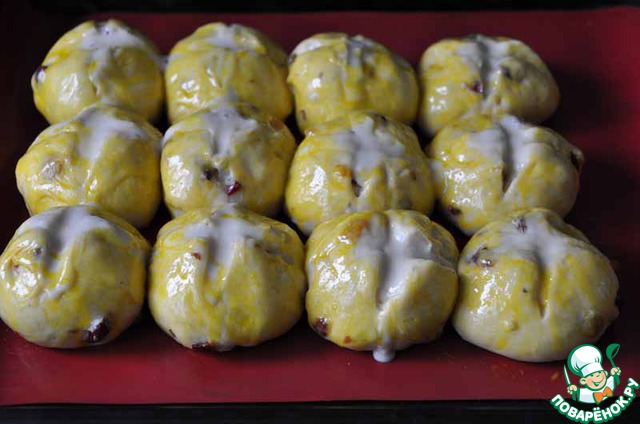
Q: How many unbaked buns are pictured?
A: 12